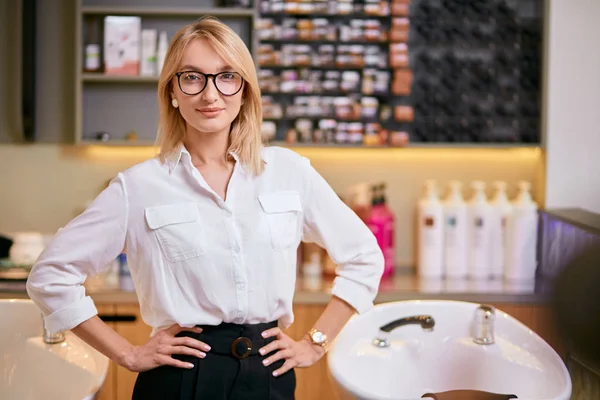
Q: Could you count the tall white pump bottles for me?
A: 5